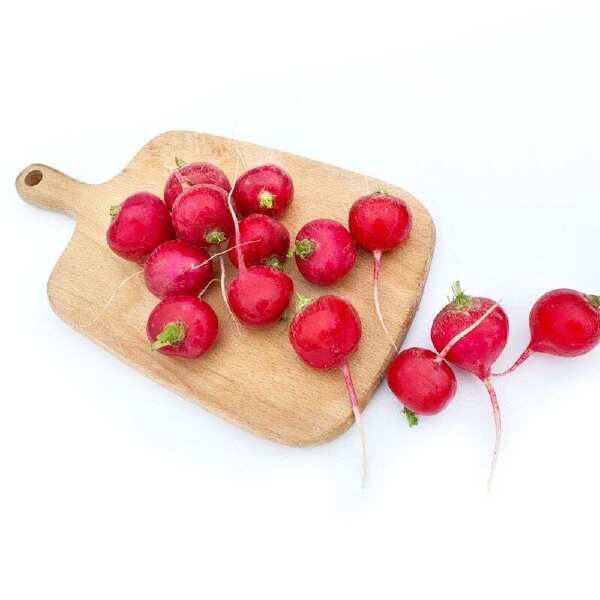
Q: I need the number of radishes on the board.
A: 11